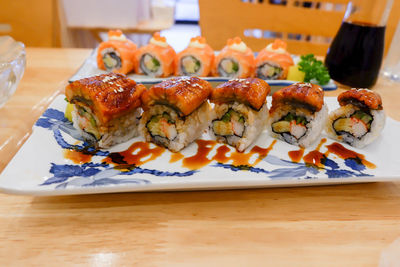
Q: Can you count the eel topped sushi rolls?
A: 5